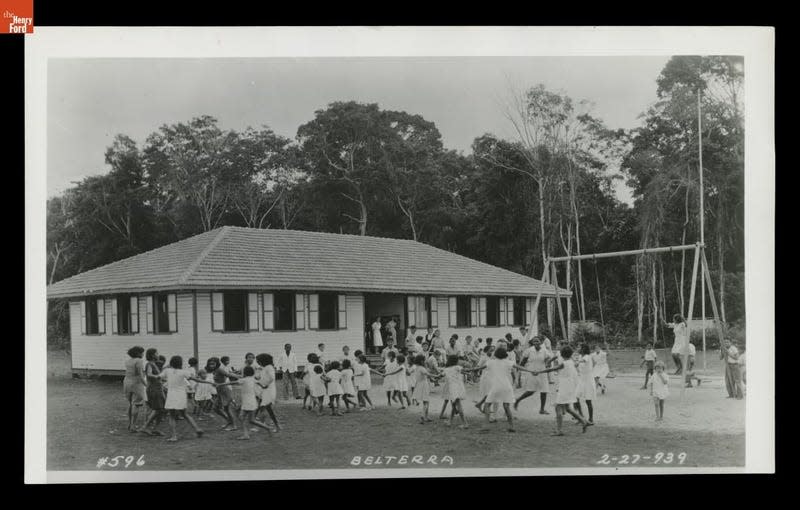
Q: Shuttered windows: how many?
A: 10